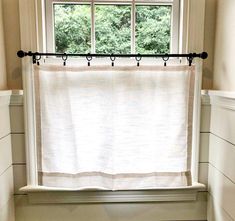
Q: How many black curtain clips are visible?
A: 7